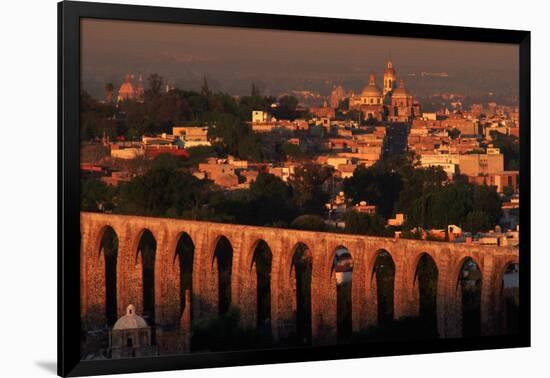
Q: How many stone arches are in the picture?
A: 11